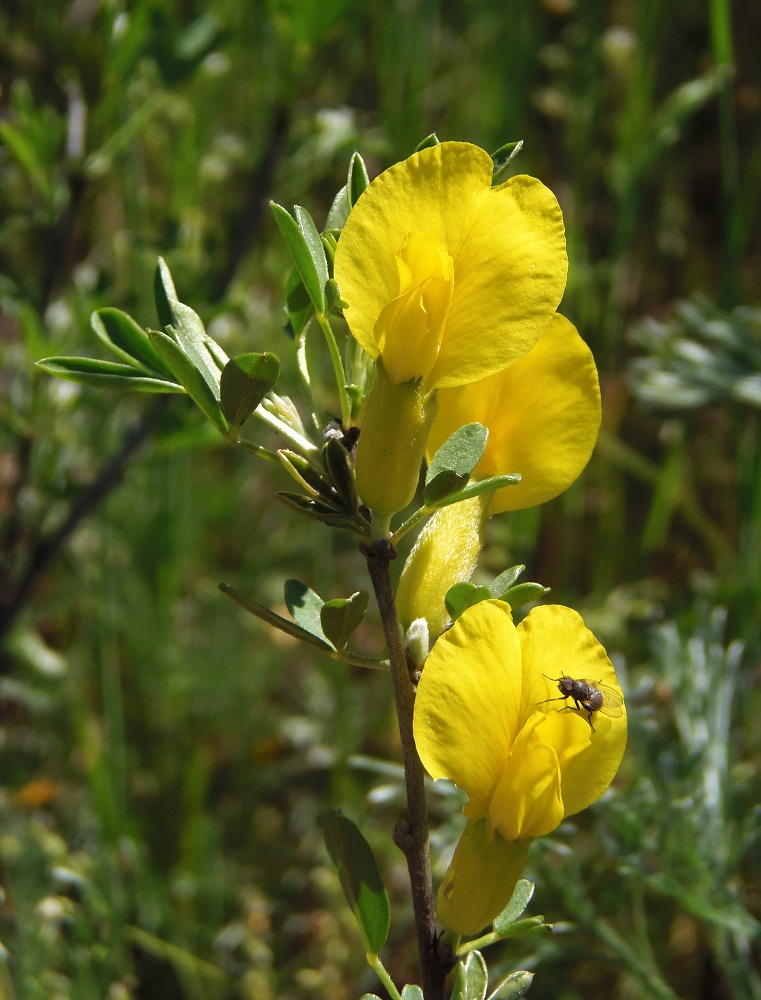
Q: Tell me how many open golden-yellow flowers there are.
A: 3